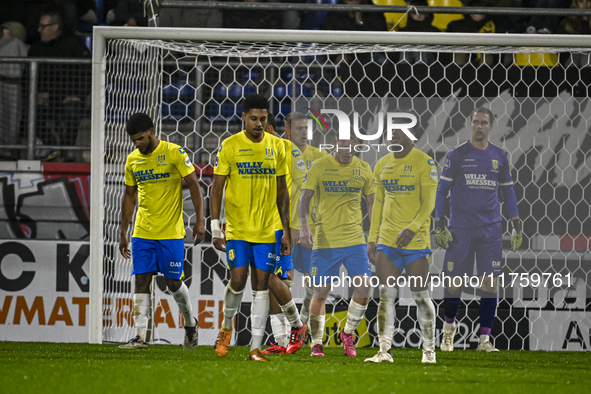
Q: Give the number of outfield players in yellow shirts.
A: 6